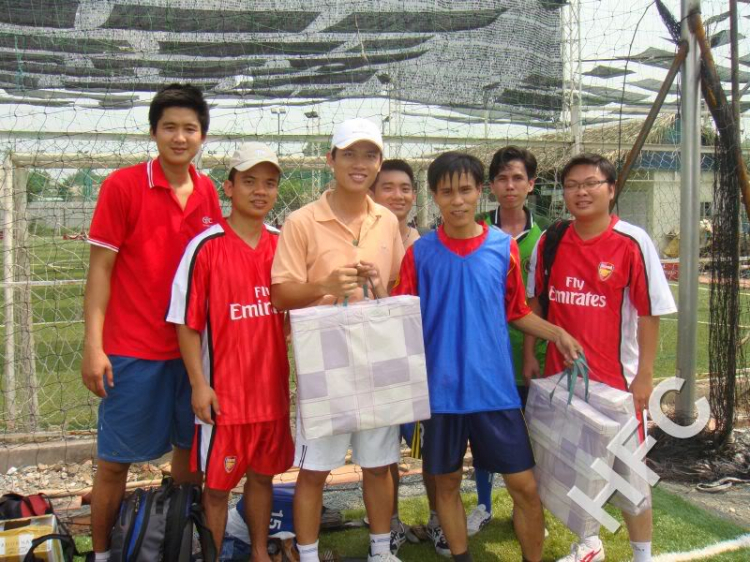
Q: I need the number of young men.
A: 7